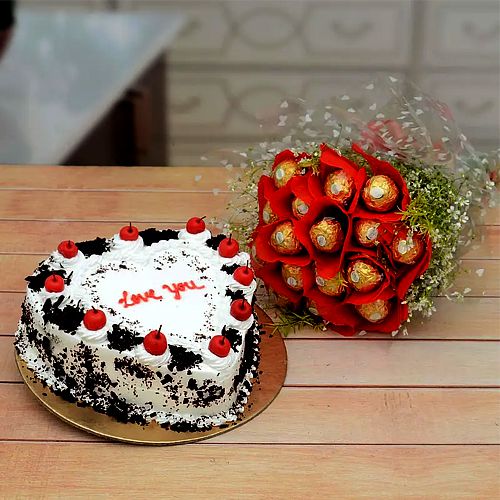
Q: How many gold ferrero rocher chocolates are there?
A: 13